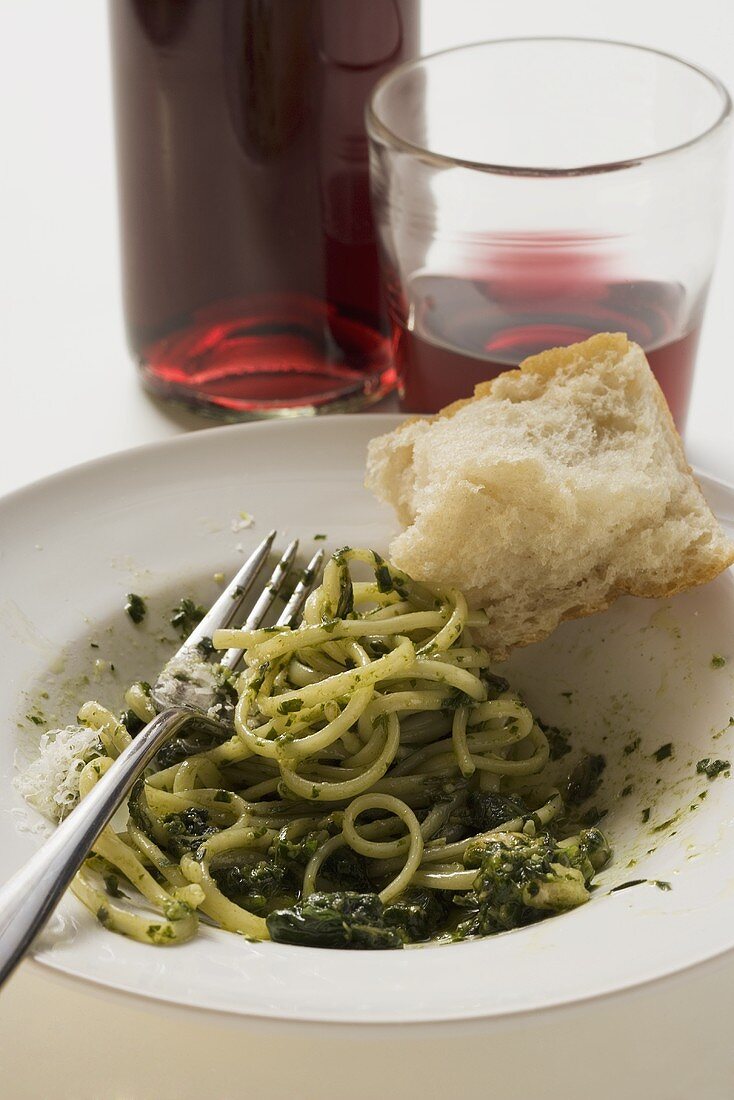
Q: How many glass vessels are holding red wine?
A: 2